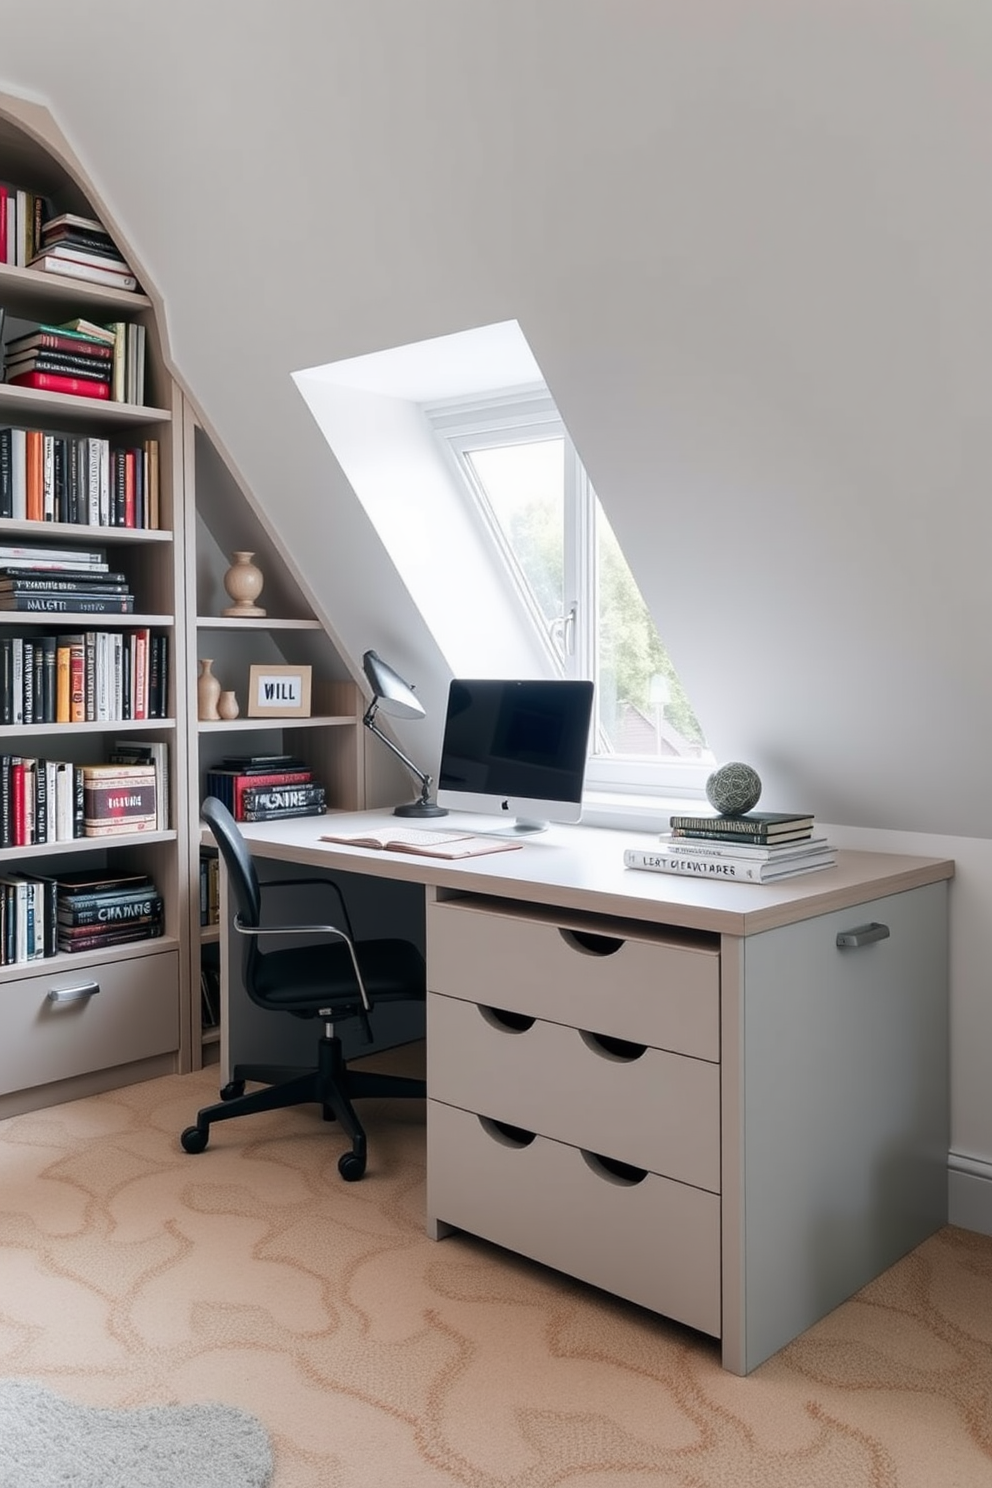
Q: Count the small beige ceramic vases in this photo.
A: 3